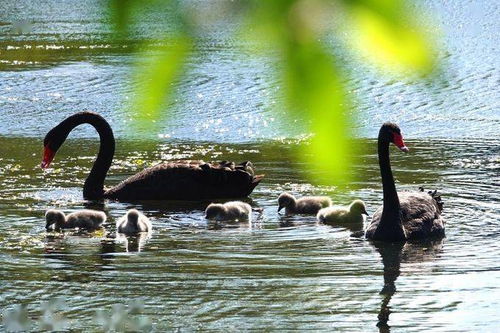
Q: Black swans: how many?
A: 2